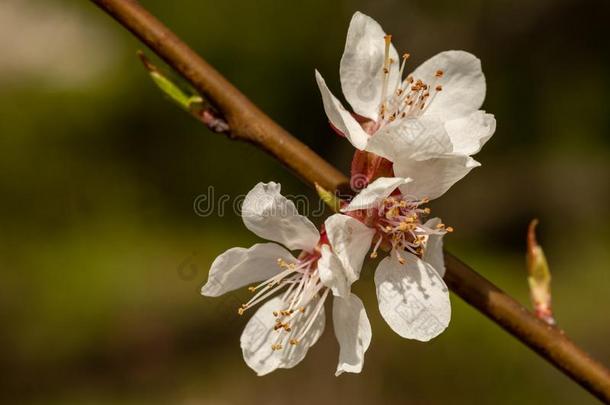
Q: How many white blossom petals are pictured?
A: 15